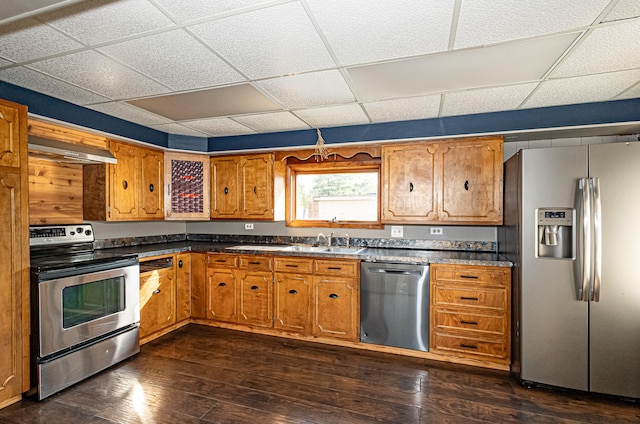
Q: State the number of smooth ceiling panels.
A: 2